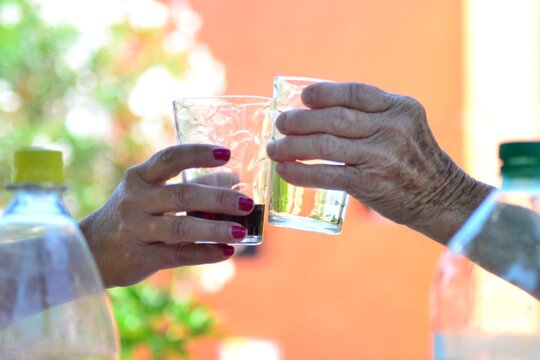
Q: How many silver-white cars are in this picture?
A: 0